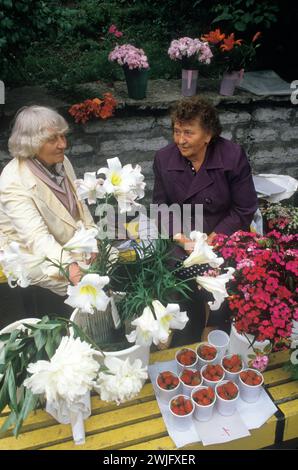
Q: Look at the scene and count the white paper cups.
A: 11